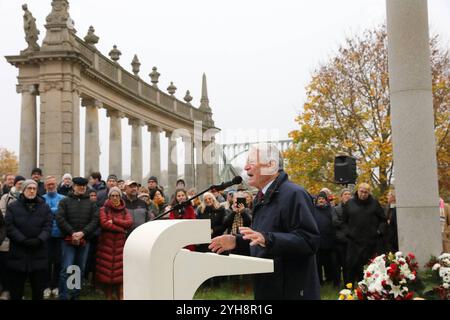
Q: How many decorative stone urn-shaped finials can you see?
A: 6